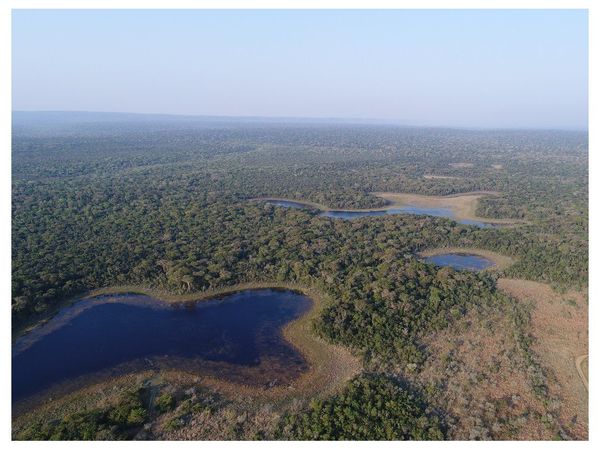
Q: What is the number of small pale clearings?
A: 3